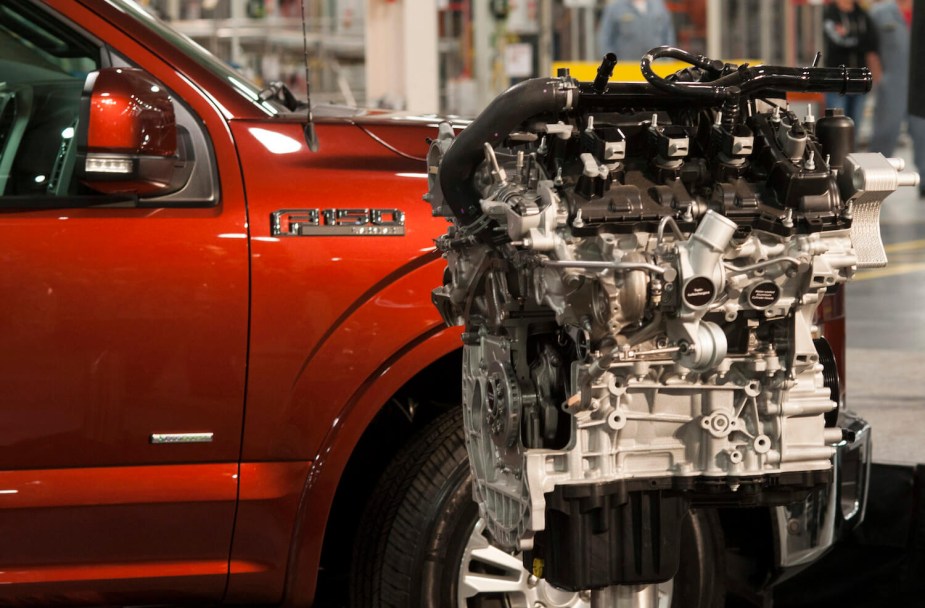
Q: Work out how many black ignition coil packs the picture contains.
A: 3